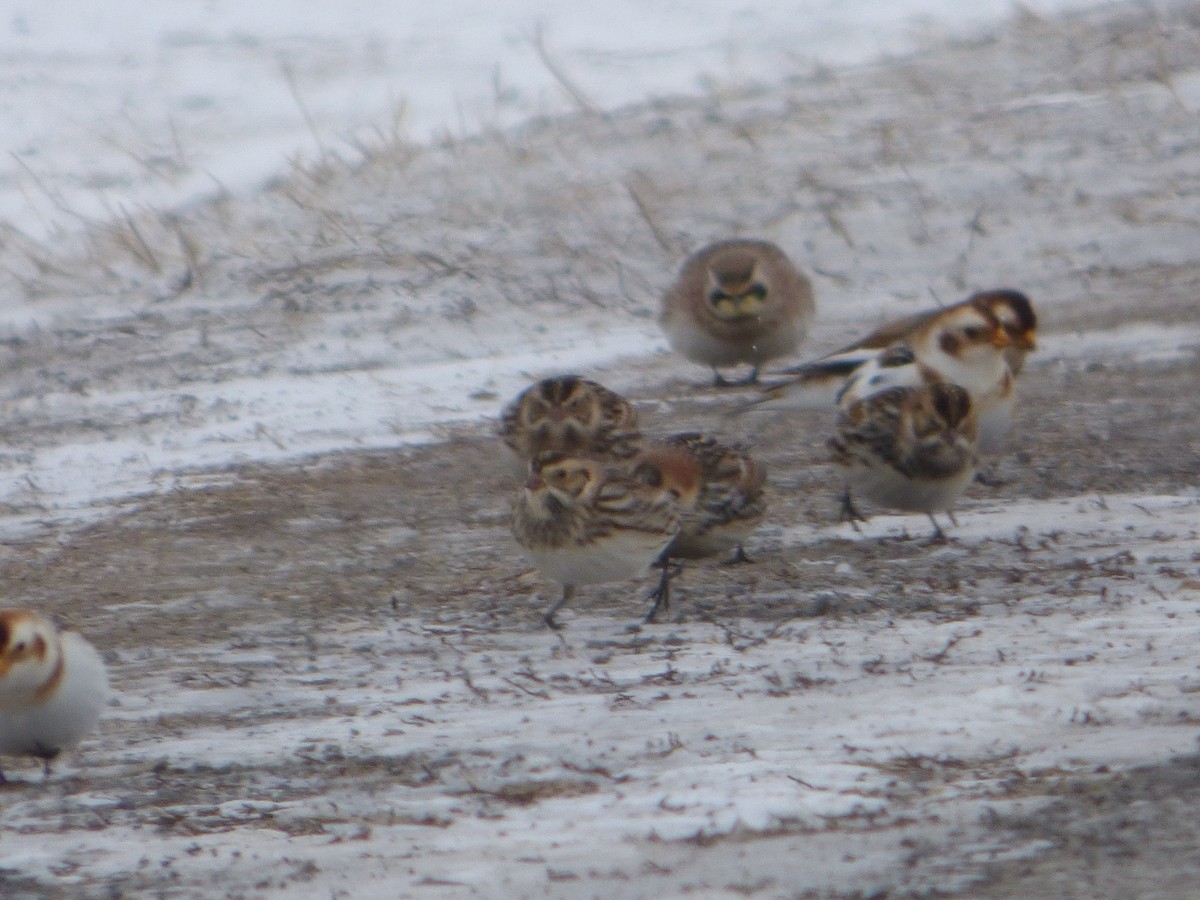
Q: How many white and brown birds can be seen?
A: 8